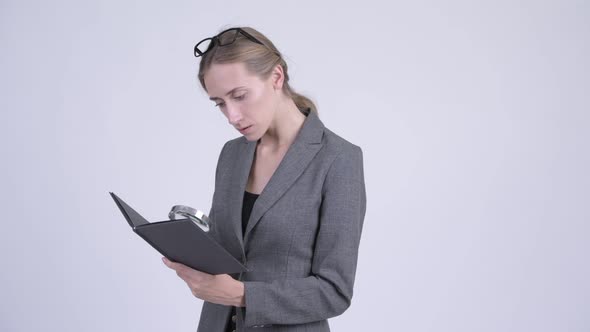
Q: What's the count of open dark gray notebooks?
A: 1